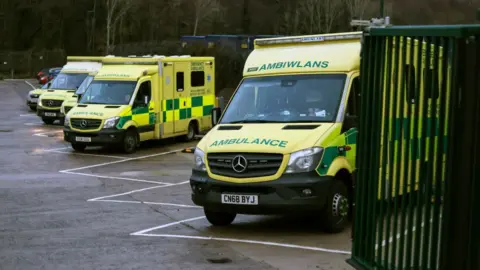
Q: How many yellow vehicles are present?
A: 5